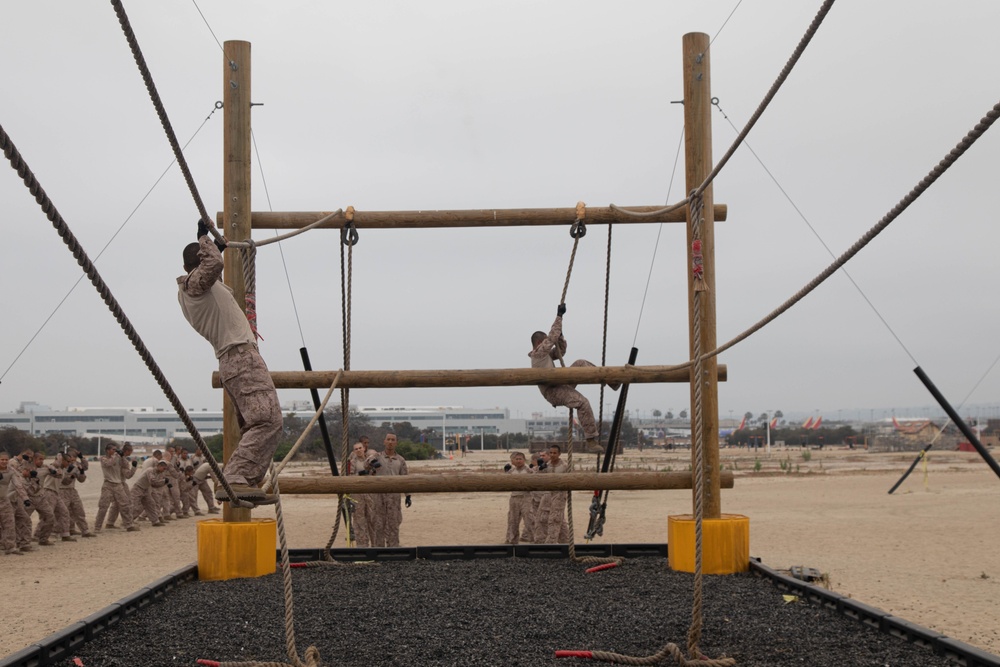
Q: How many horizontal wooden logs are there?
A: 3